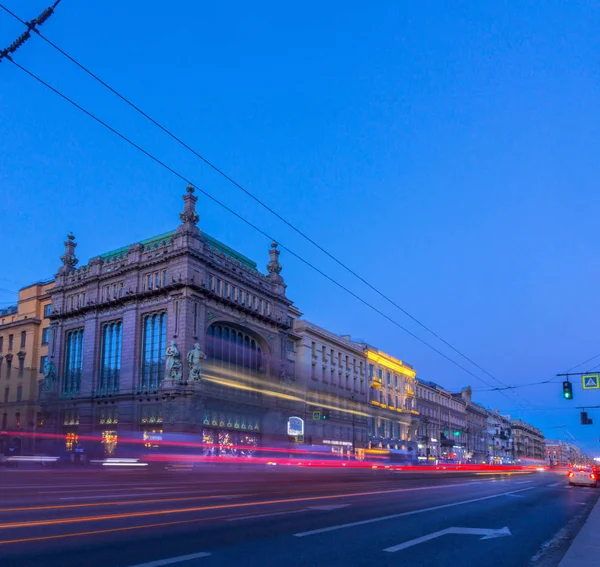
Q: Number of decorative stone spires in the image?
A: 3